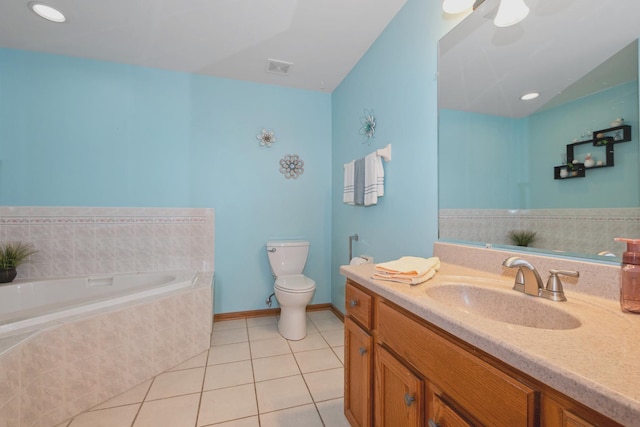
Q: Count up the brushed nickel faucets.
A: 1